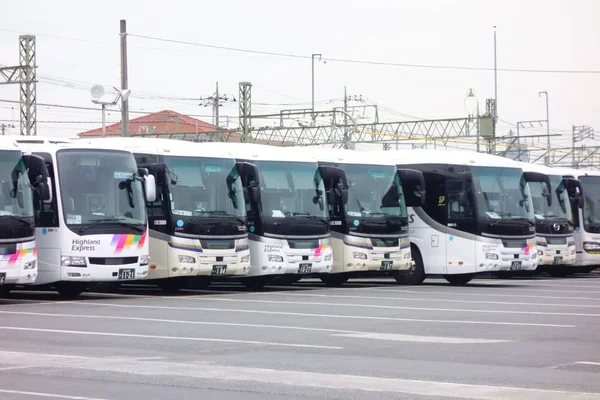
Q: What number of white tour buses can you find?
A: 8